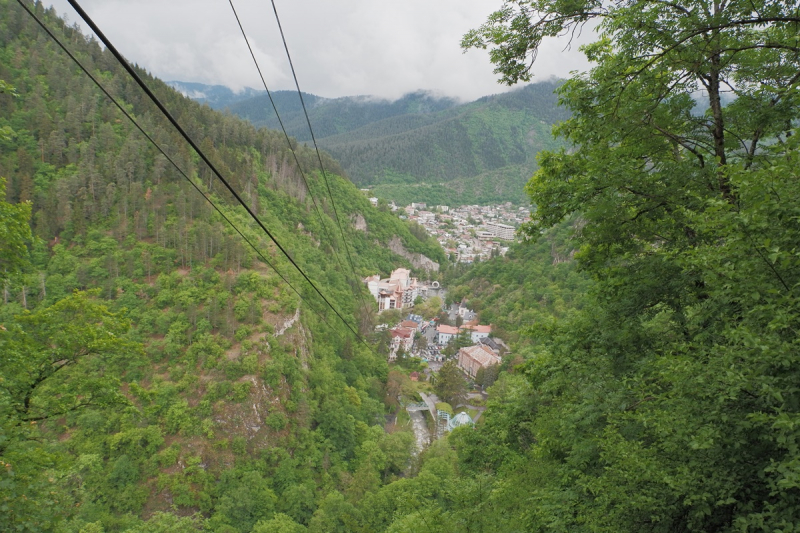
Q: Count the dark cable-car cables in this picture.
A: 4